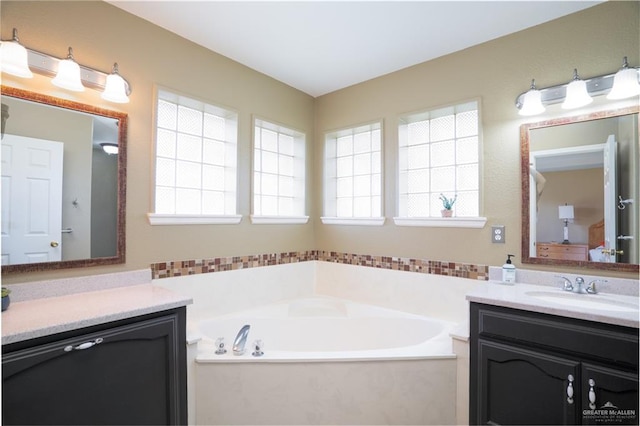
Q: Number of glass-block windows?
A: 4